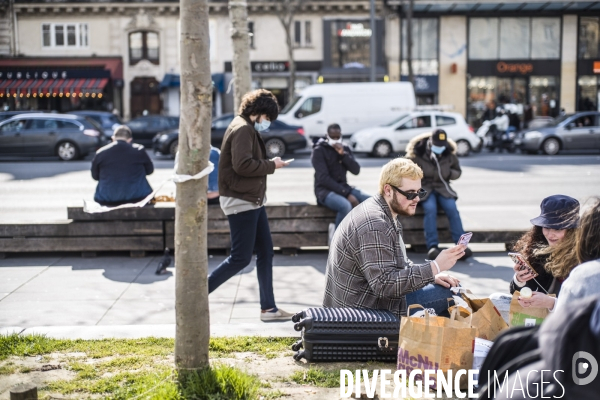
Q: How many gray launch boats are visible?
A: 0